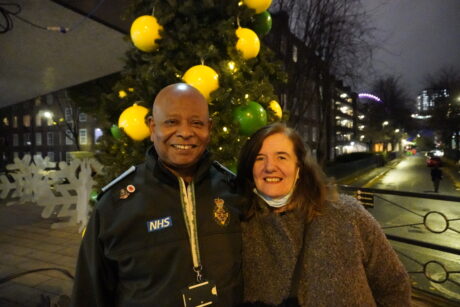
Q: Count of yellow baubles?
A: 6